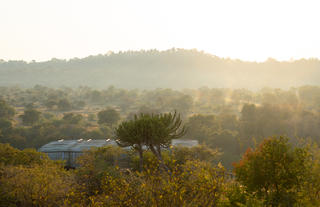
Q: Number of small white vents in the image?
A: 5